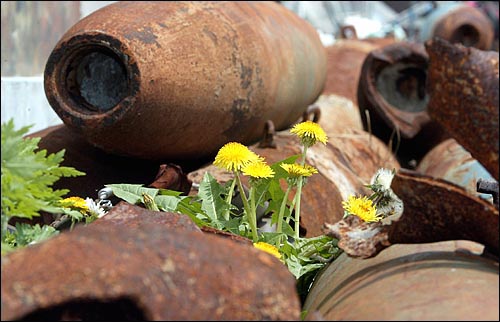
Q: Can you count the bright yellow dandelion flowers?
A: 7